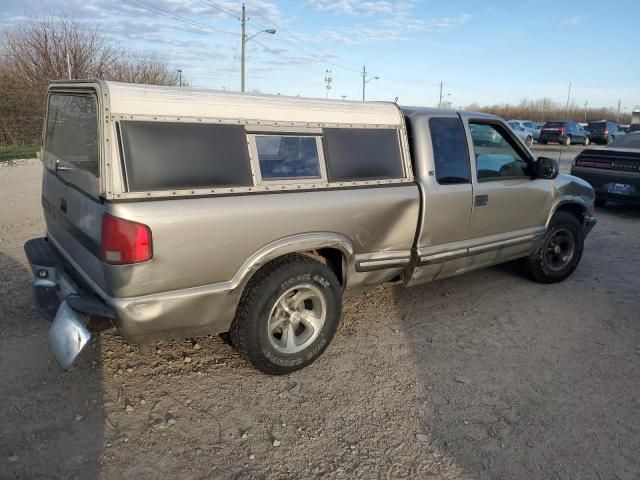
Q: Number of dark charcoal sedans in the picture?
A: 1